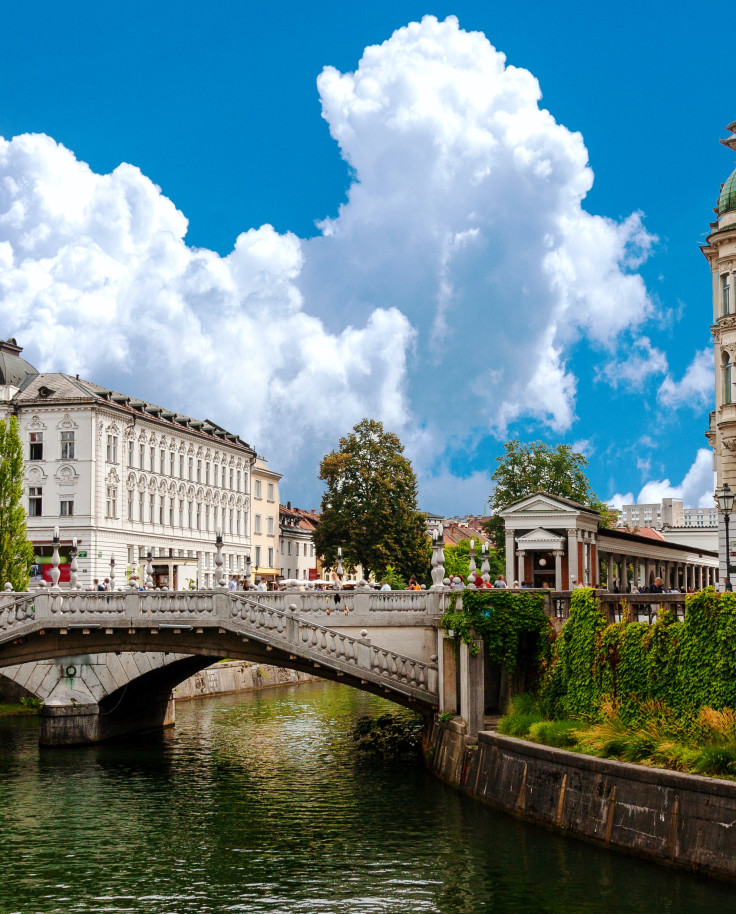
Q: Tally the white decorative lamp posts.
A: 12